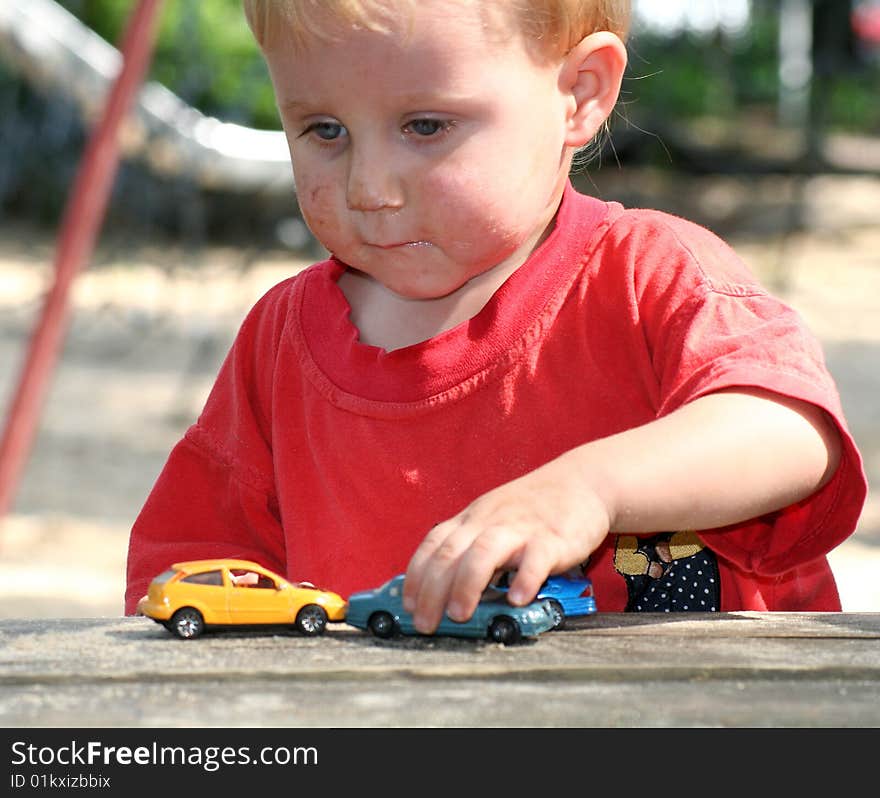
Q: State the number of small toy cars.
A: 3